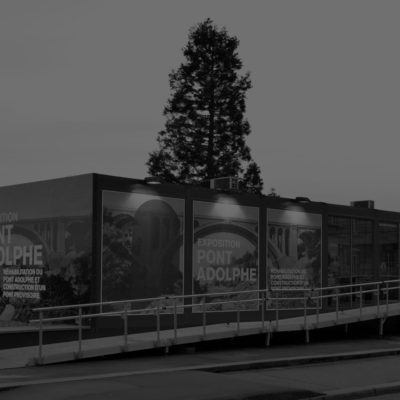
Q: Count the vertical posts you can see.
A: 15